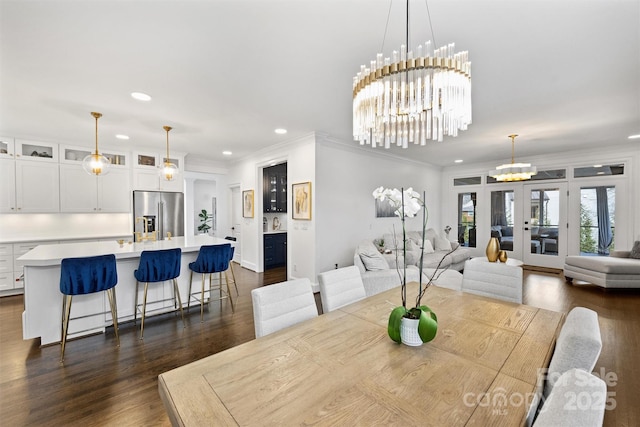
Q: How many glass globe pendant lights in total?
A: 2